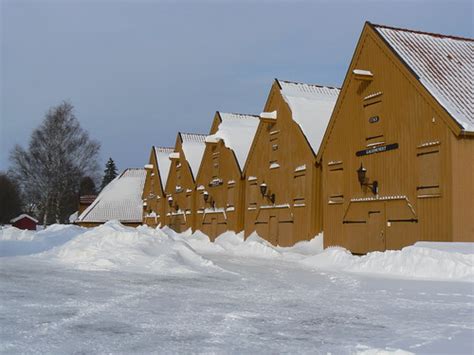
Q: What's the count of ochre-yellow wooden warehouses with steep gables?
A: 5